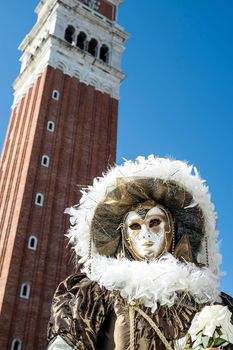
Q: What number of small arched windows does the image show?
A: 7